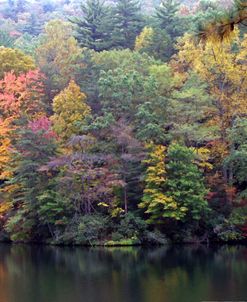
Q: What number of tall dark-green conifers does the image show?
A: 3